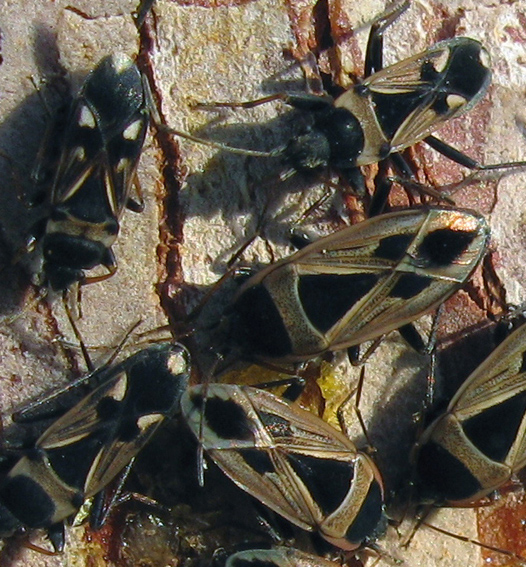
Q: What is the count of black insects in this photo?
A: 7